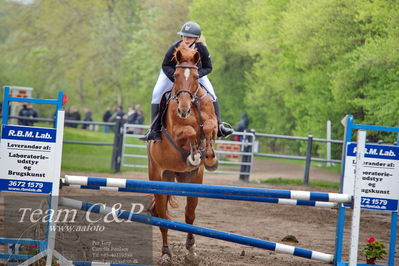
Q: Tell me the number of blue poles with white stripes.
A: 3